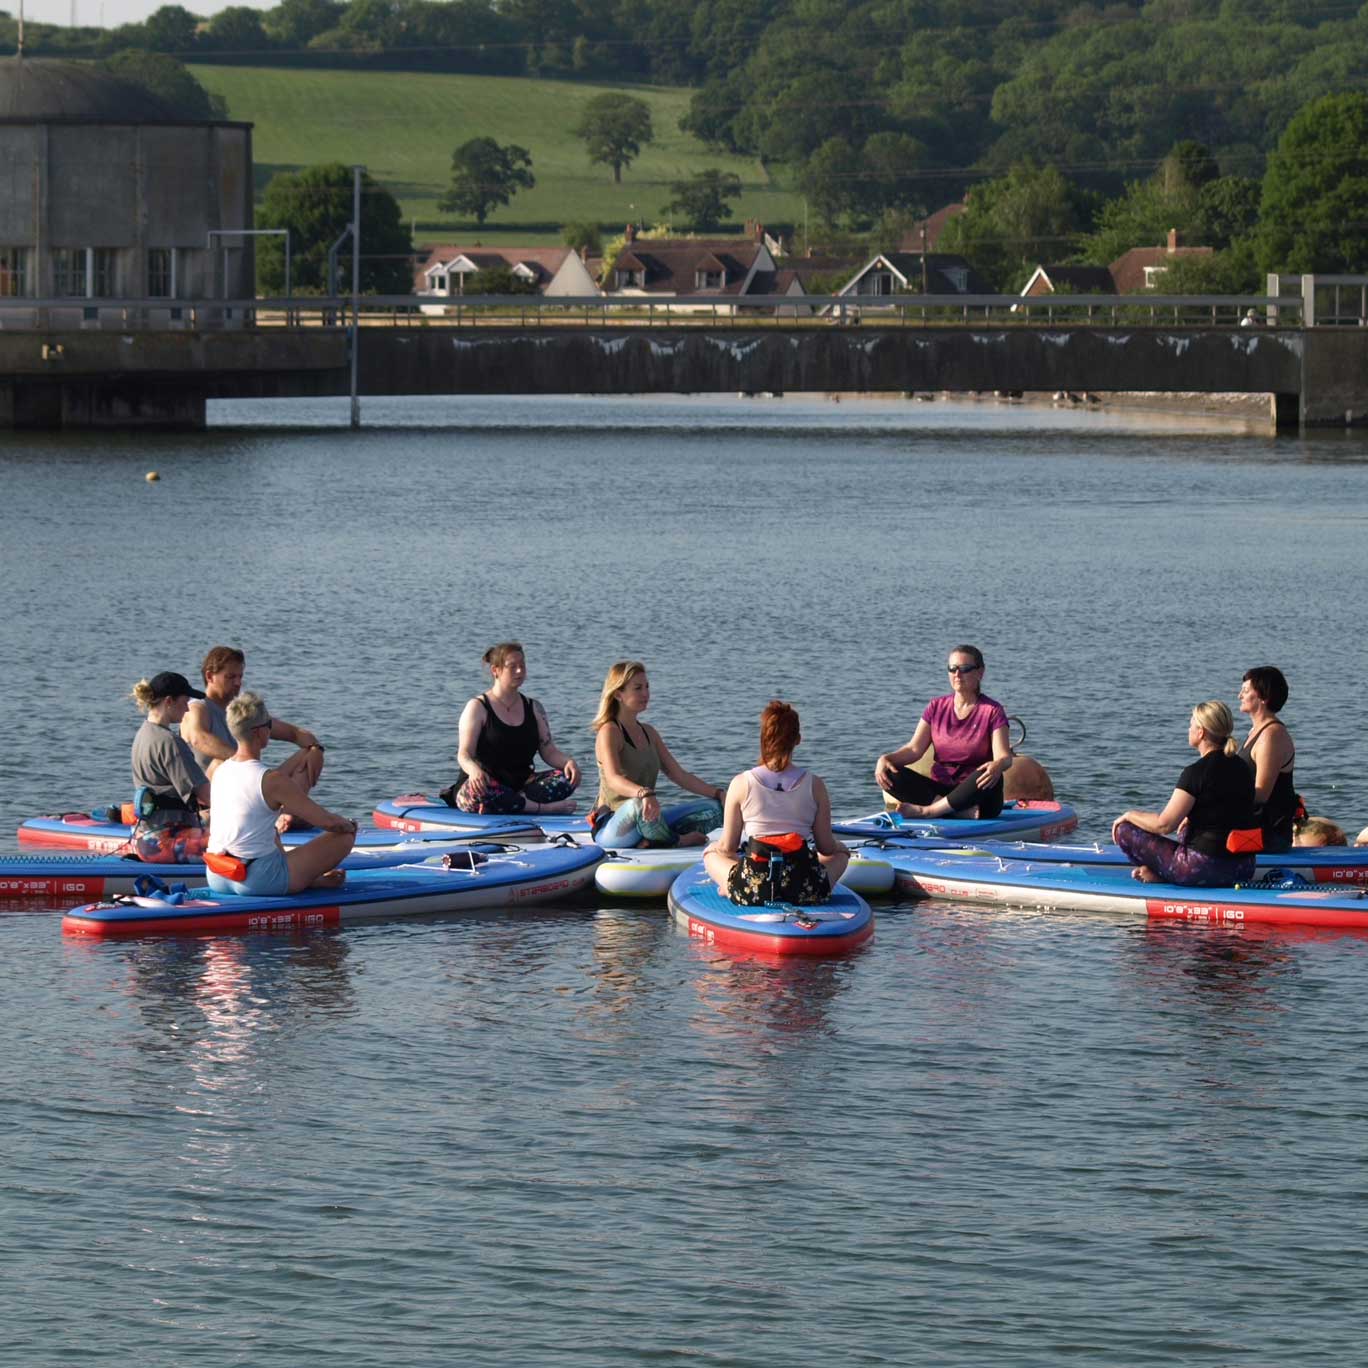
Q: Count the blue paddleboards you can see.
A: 8